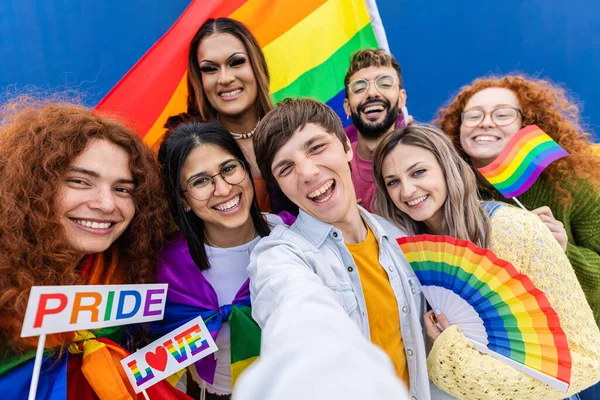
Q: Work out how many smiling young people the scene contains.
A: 7